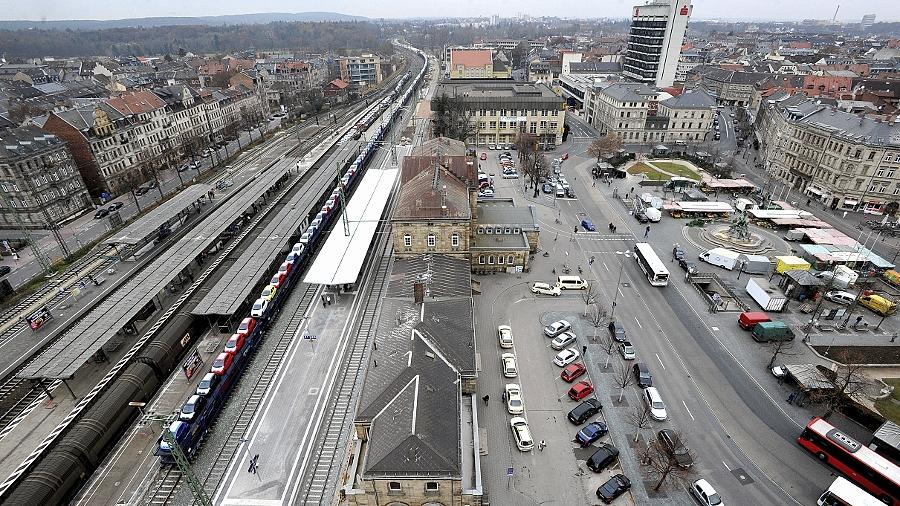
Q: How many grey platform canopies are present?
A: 3